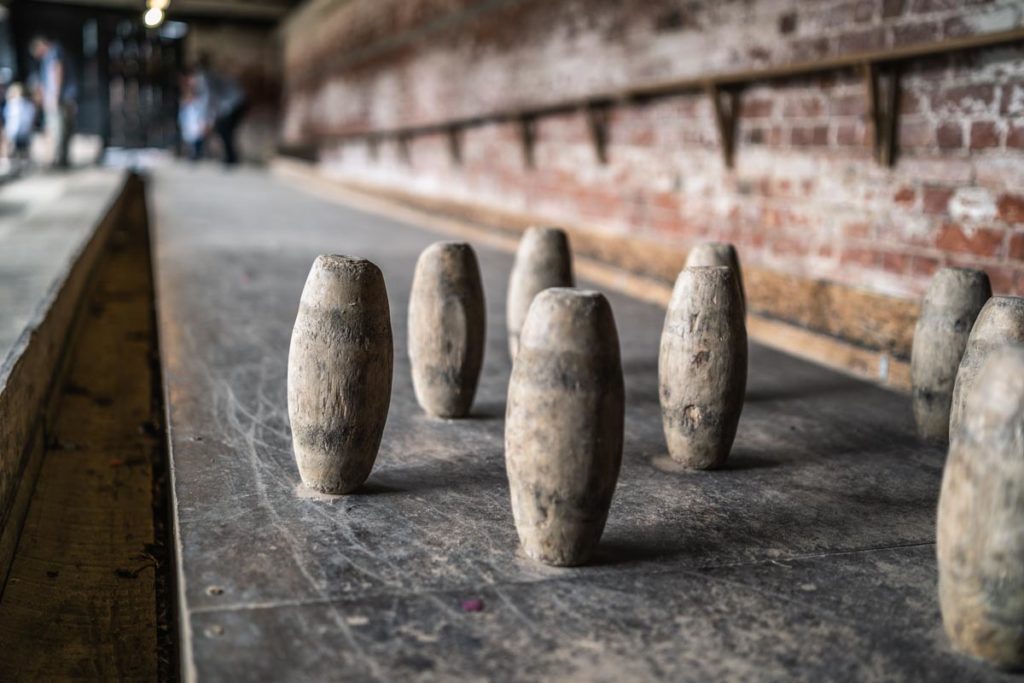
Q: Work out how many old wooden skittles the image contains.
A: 9